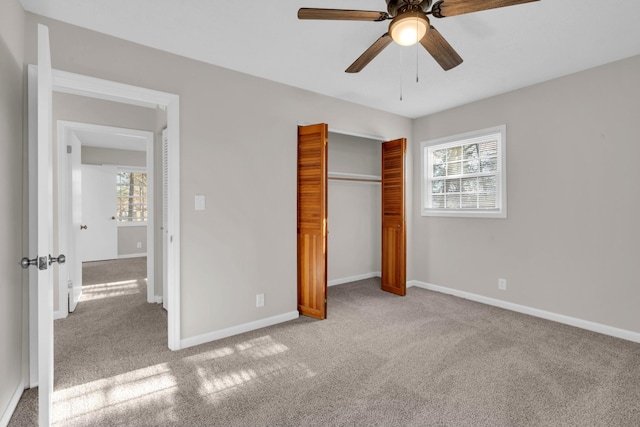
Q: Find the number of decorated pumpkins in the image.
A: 0